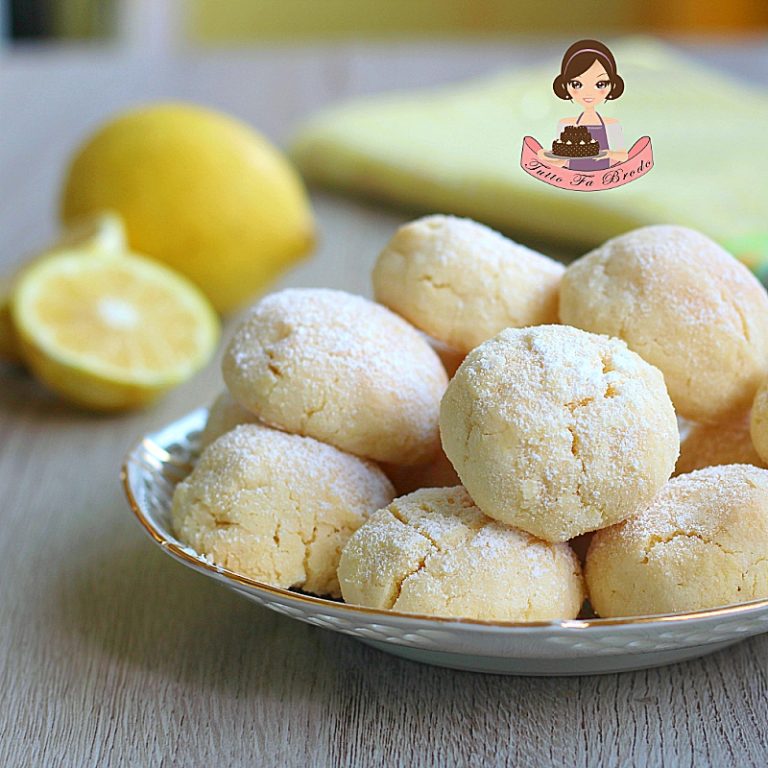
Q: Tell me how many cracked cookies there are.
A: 7